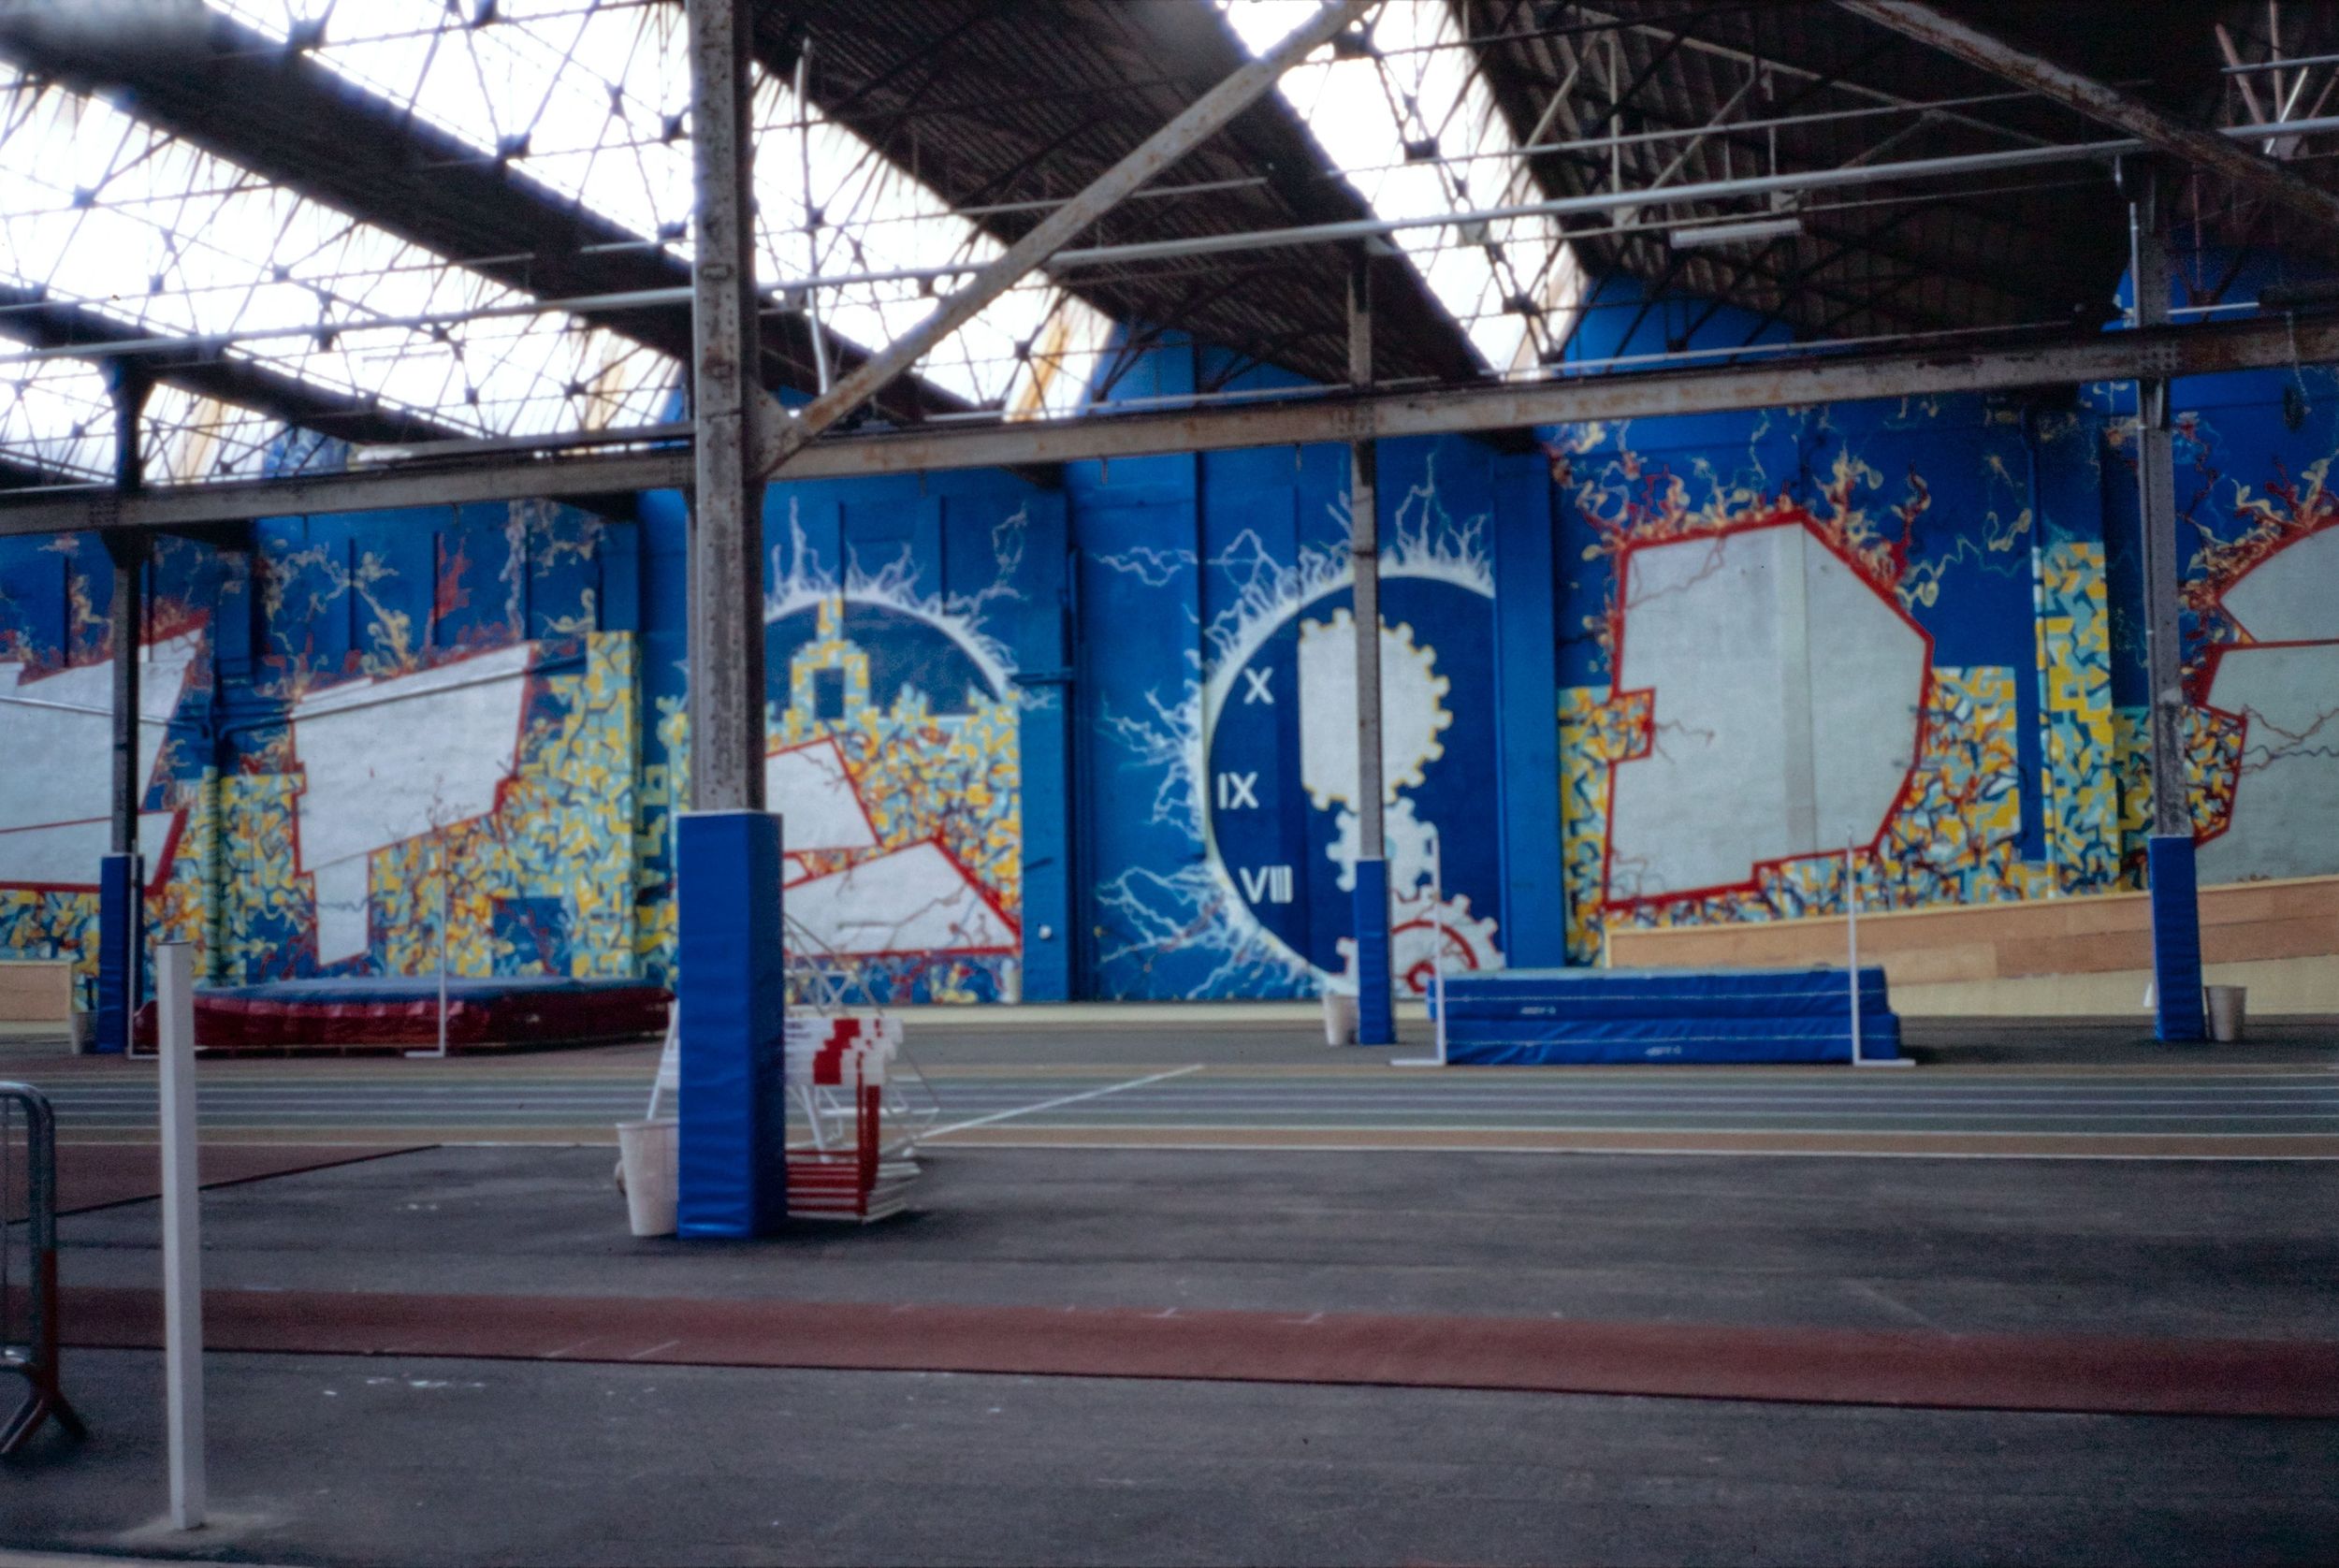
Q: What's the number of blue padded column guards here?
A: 4